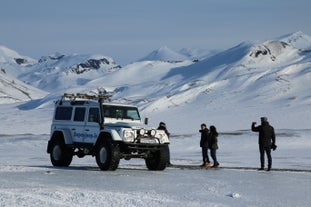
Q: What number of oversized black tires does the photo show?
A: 3